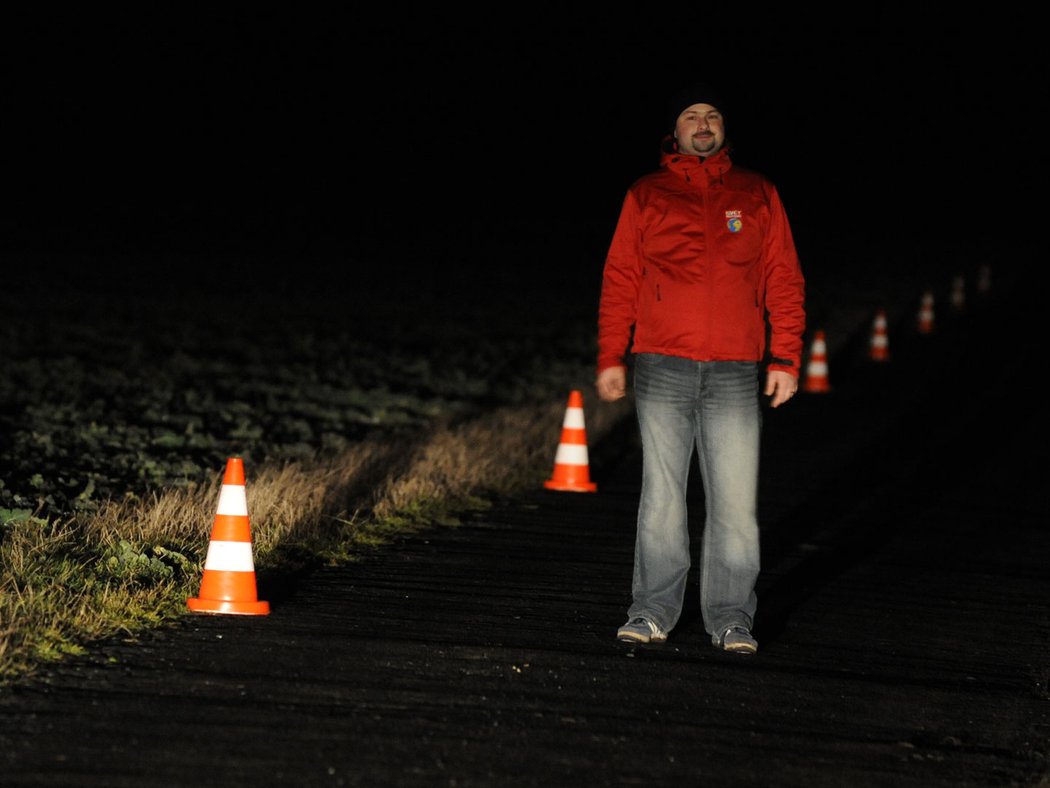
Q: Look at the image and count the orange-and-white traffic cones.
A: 7